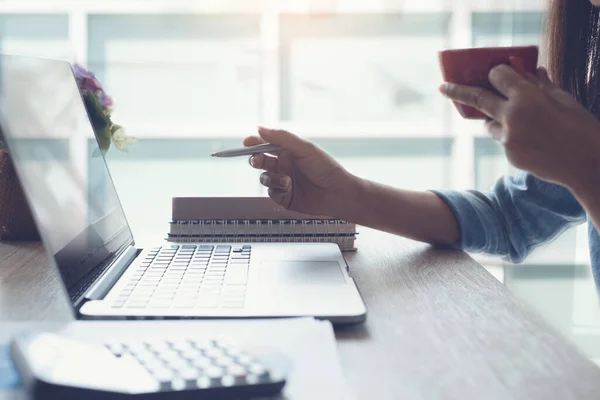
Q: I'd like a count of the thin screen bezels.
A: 1